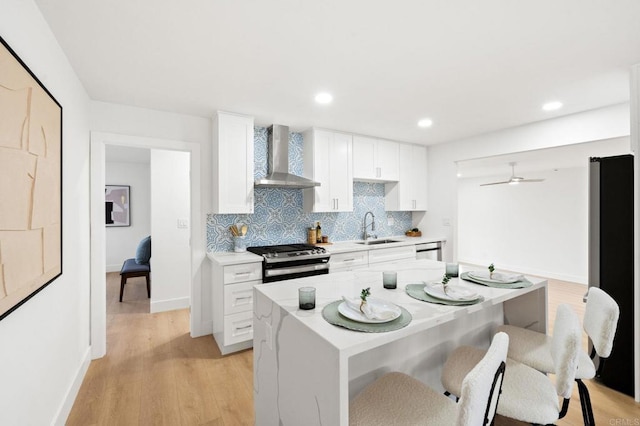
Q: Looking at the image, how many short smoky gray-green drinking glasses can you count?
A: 3